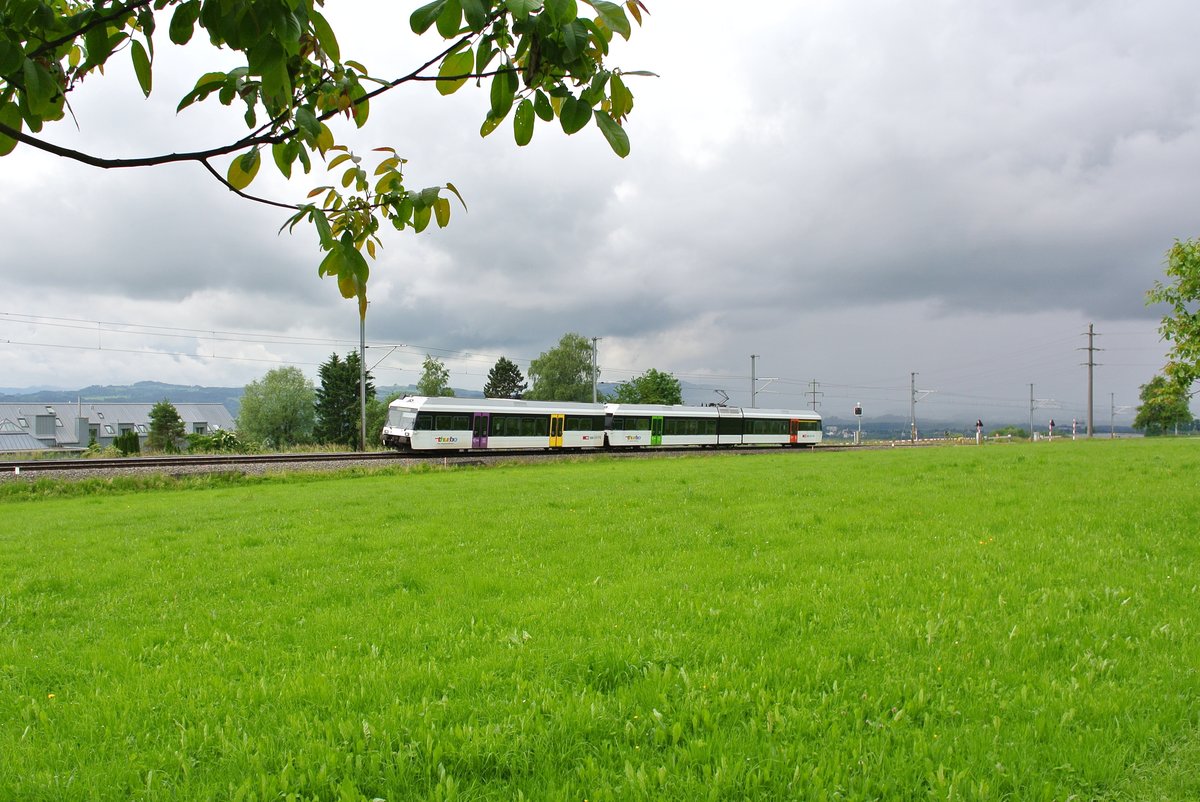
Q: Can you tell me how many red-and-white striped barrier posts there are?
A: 3